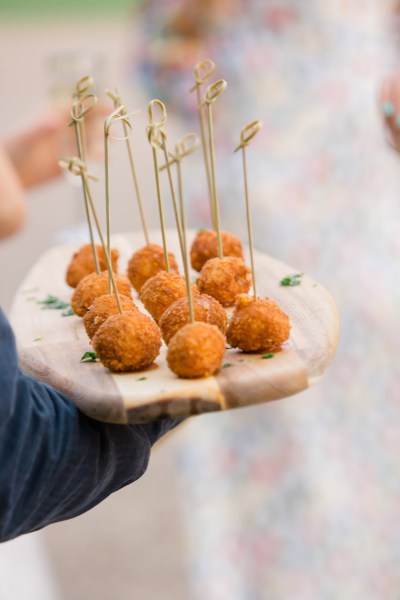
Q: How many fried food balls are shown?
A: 11